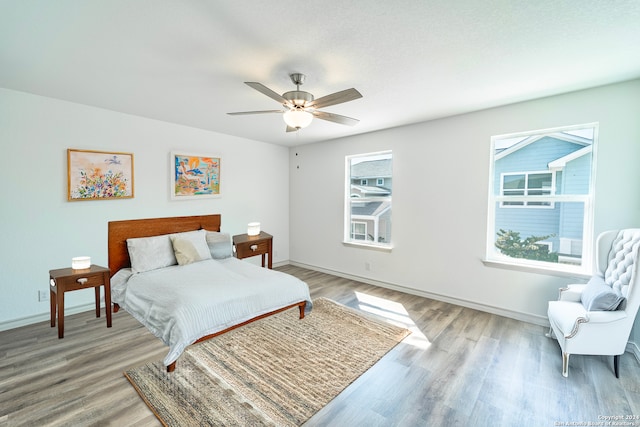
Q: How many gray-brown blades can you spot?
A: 5